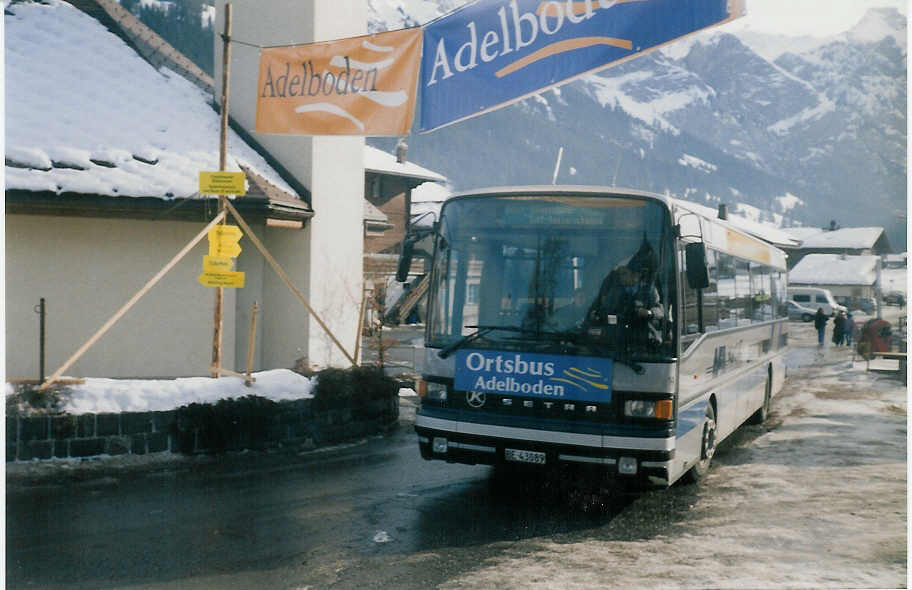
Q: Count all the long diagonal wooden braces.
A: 2